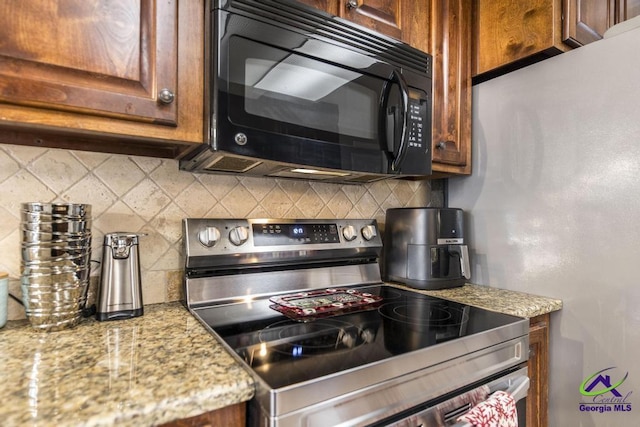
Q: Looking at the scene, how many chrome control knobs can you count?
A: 4